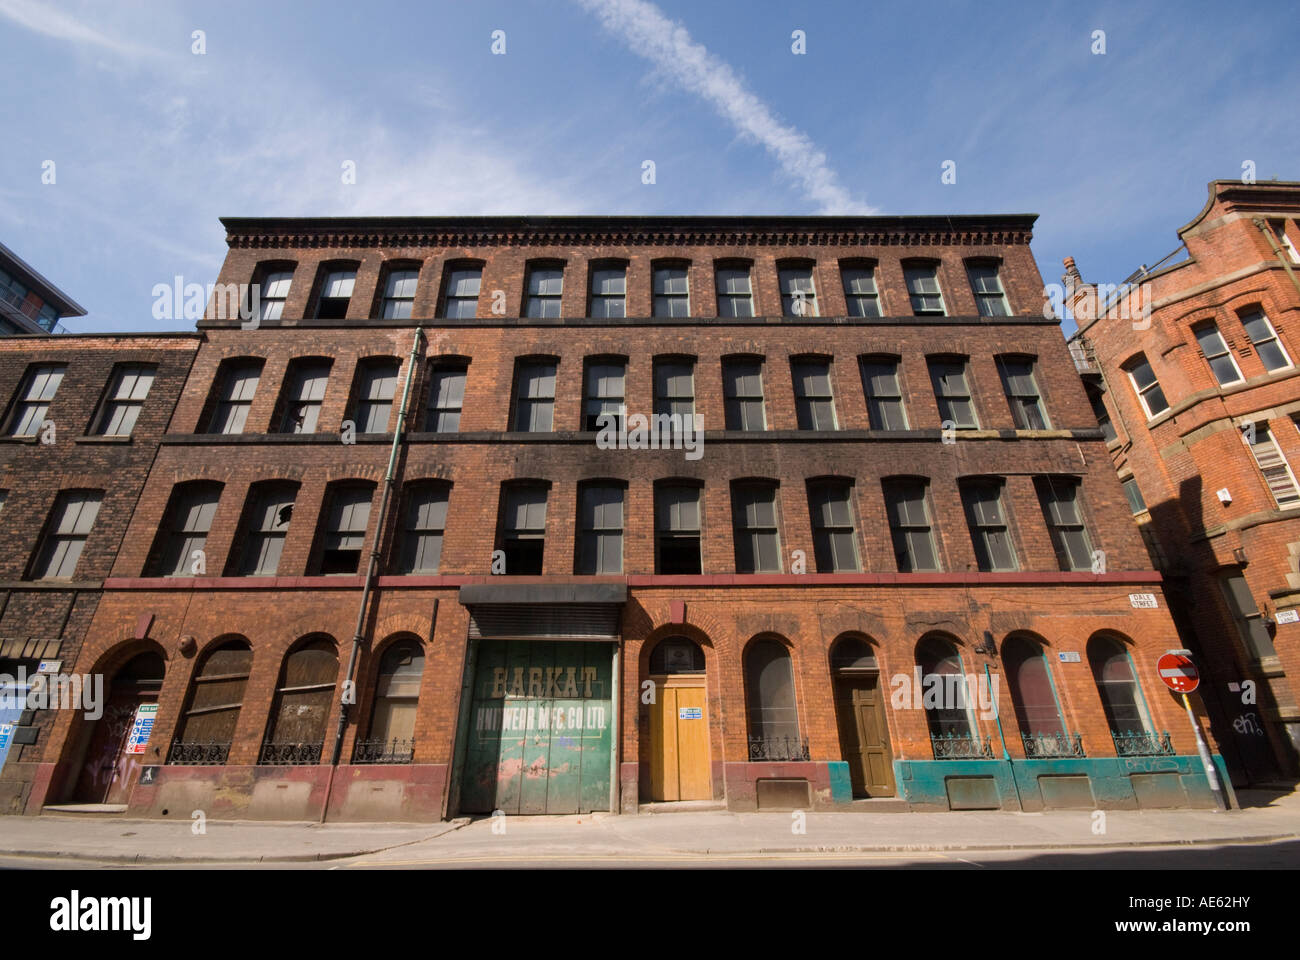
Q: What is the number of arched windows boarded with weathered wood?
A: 2